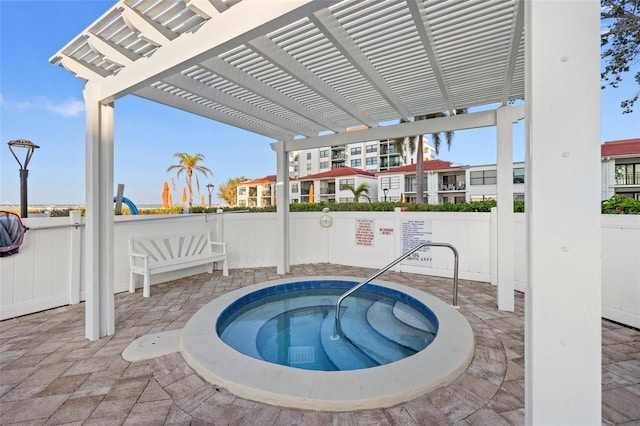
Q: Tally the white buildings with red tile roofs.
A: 4